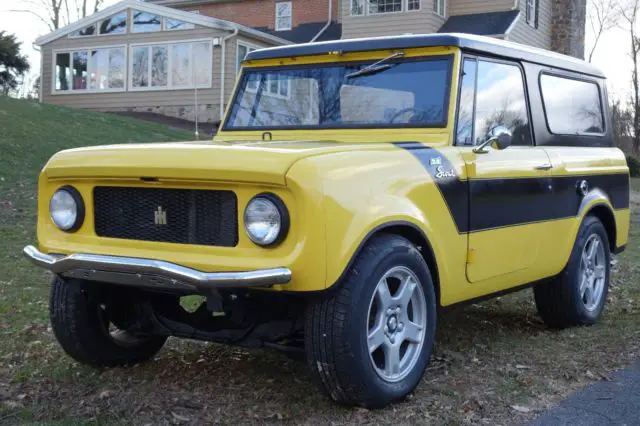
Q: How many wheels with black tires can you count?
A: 3